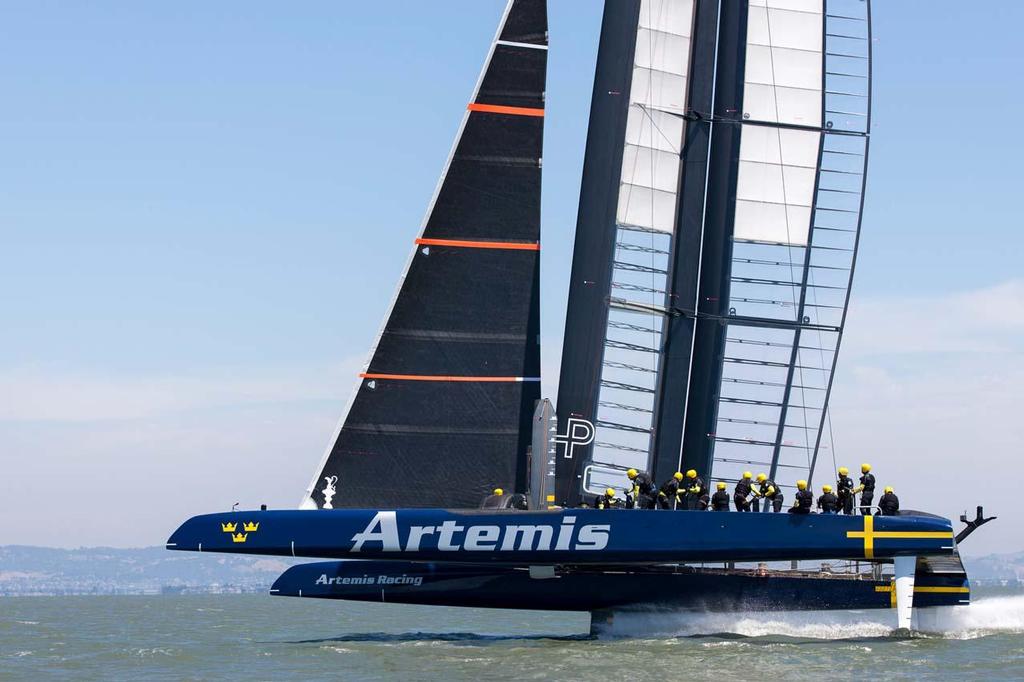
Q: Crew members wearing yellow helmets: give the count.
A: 13